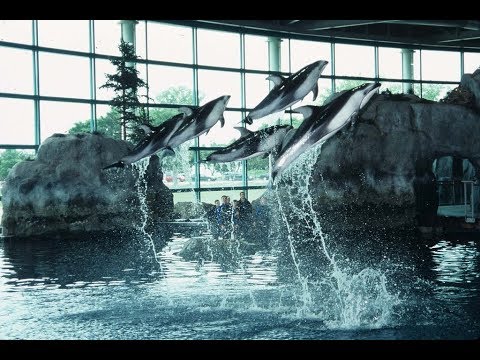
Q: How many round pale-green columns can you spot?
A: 3